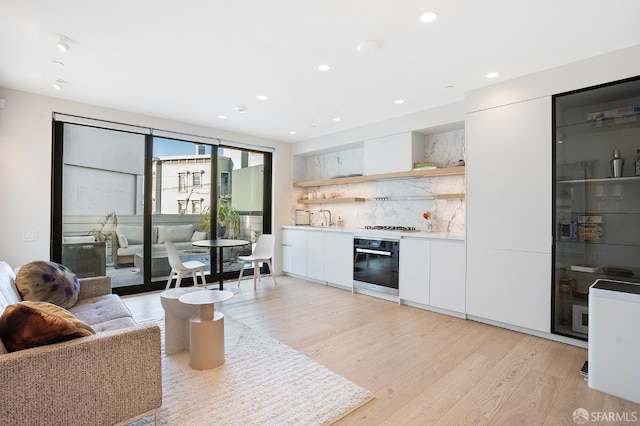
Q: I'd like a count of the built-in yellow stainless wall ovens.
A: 0